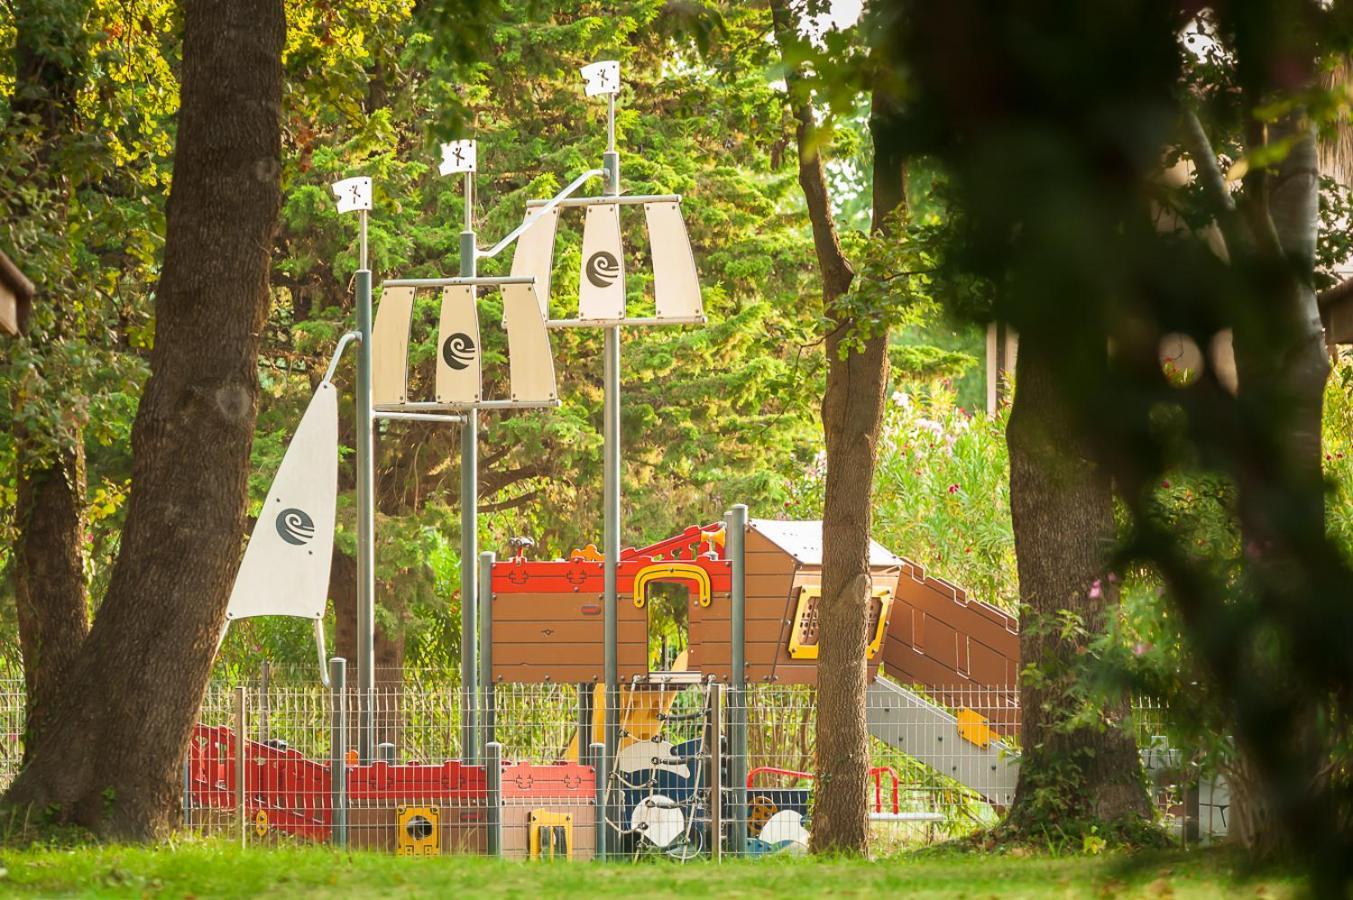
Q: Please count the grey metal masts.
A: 3